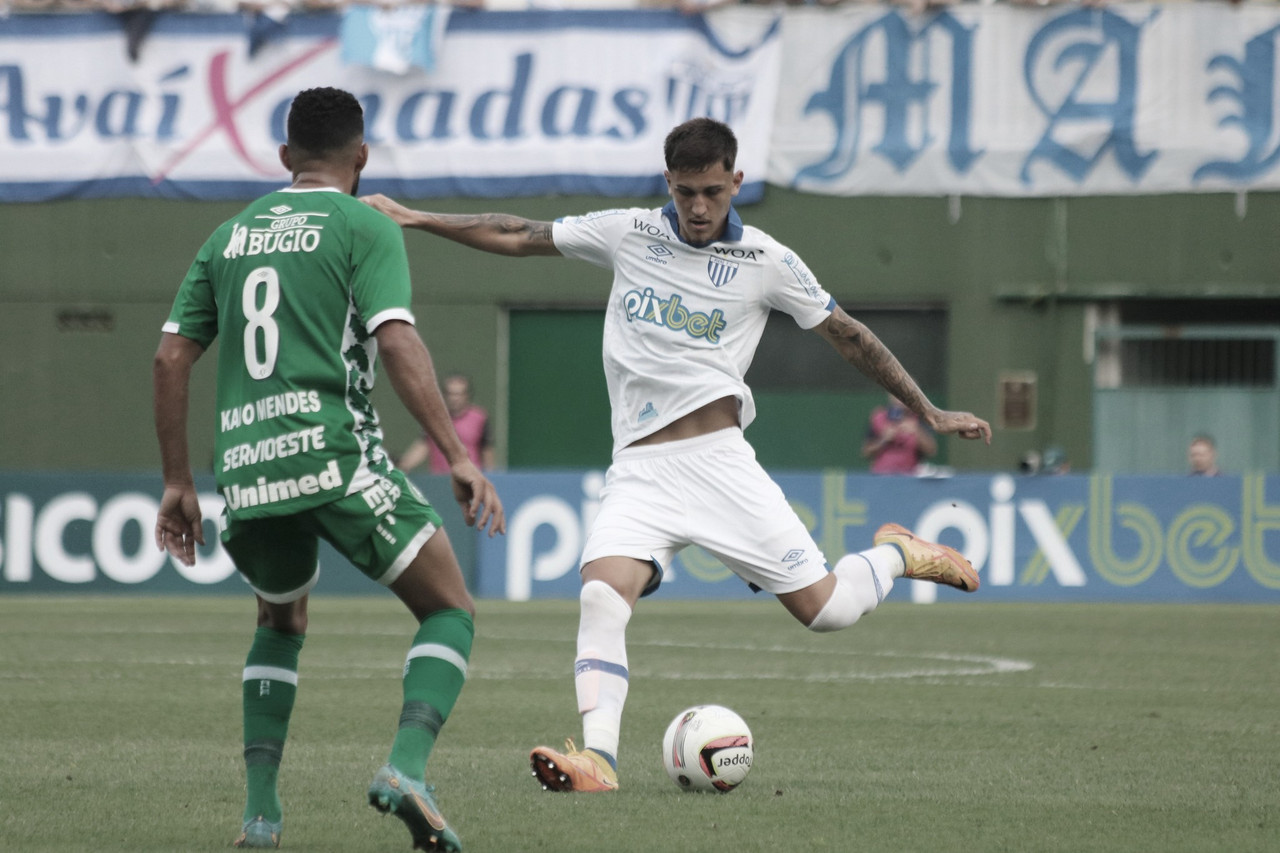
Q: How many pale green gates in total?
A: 1